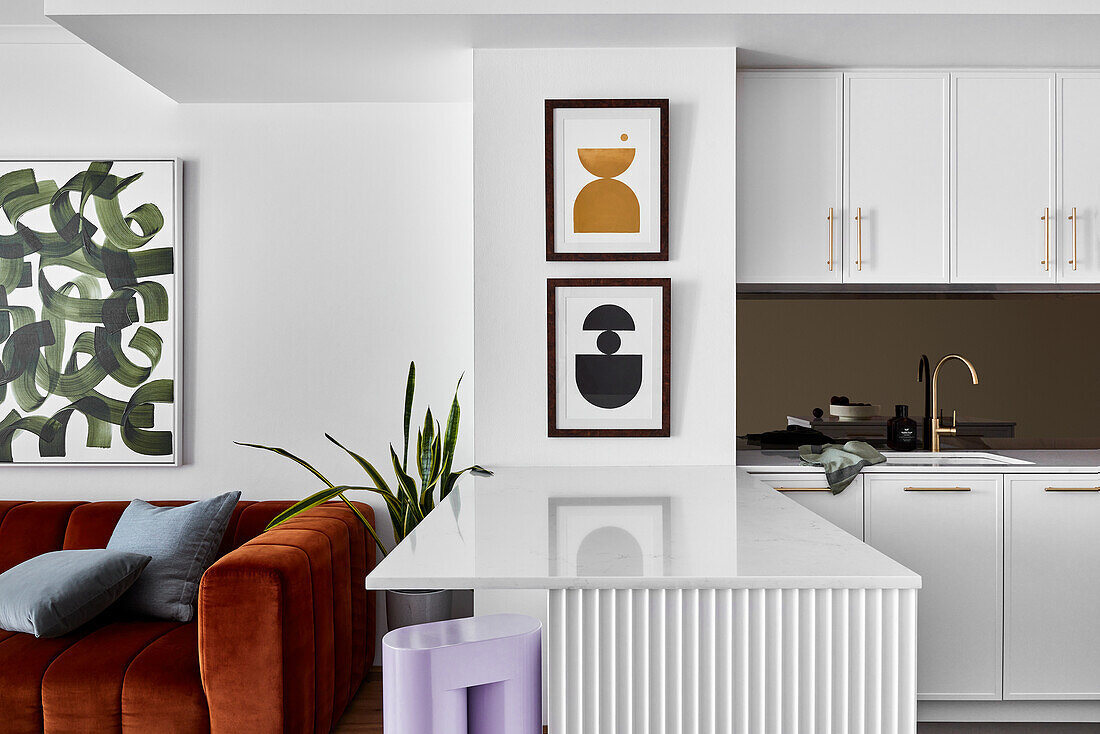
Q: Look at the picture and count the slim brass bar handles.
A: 7